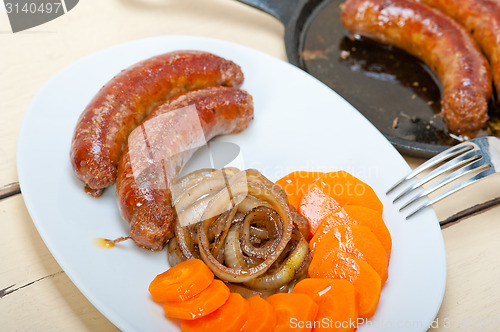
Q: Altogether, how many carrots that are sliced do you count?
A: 11